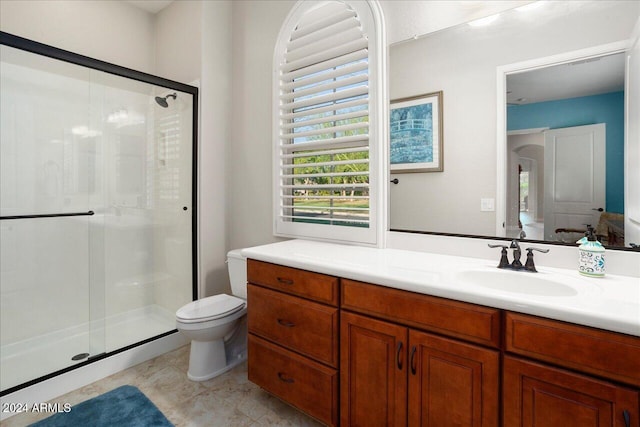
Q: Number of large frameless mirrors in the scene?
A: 1